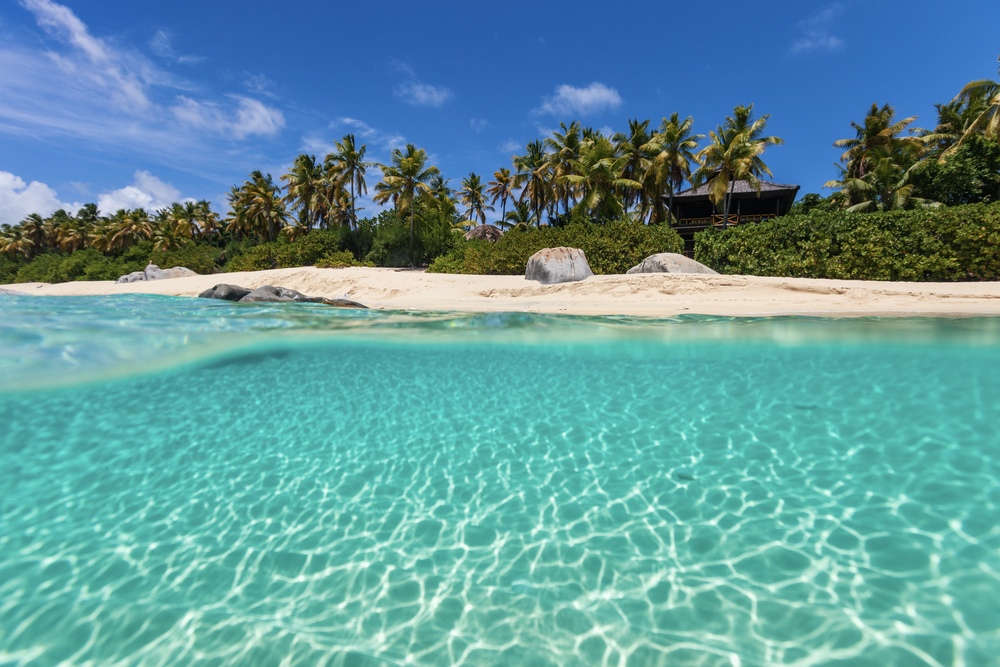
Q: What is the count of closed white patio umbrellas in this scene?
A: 0